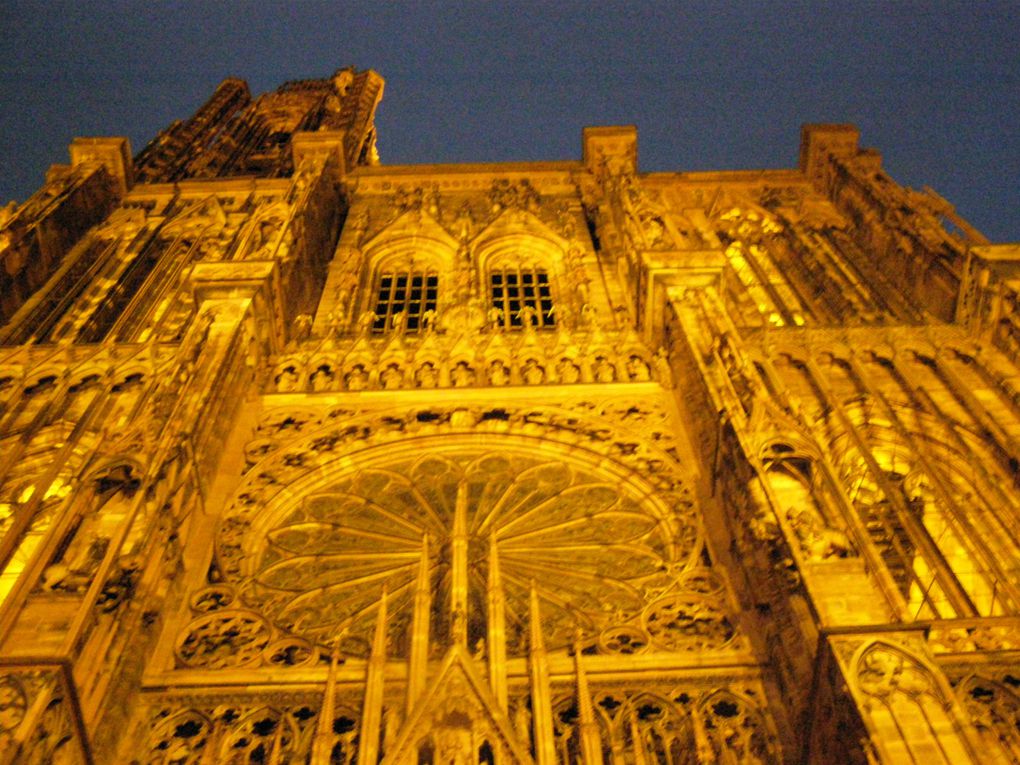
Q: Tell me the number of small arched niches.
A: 11